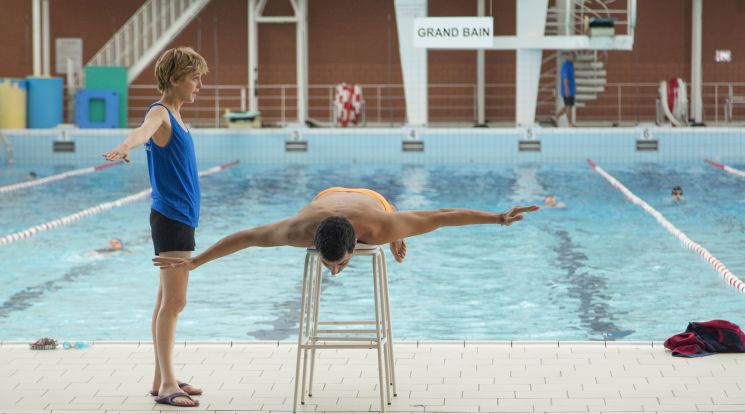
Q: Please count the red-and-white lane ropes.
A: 4